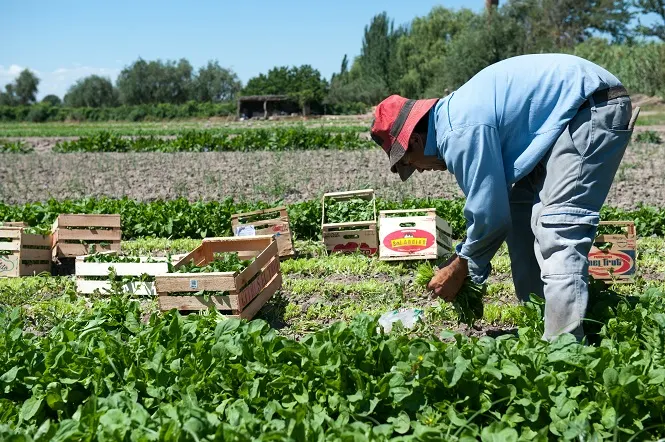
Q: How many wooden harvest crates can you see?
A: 8